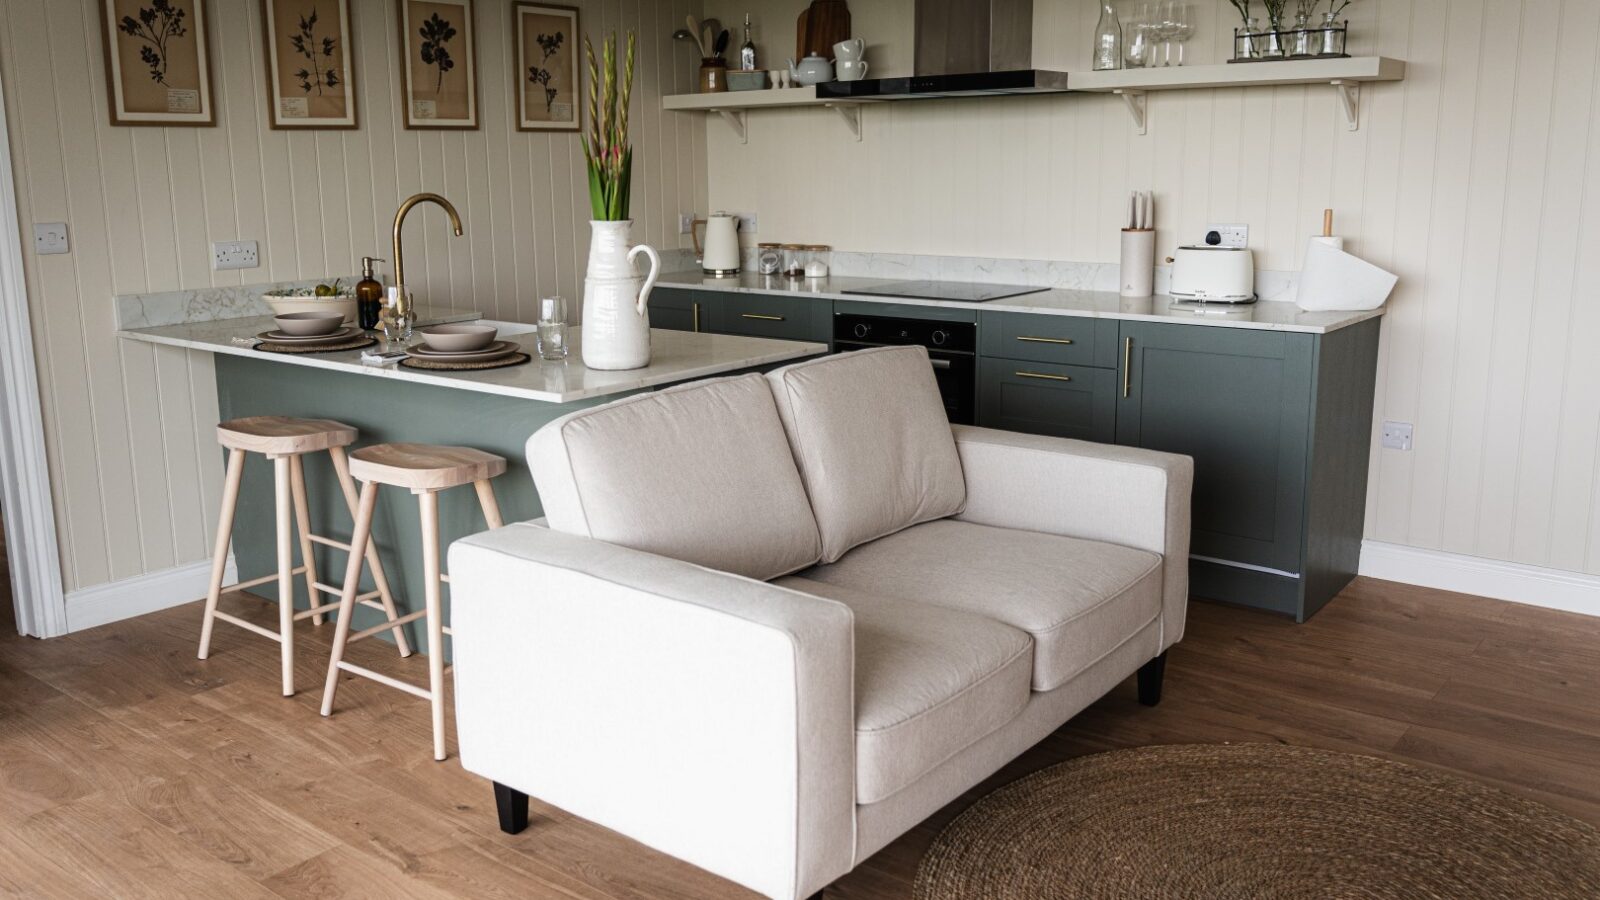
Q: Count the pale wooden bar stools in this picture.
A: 2